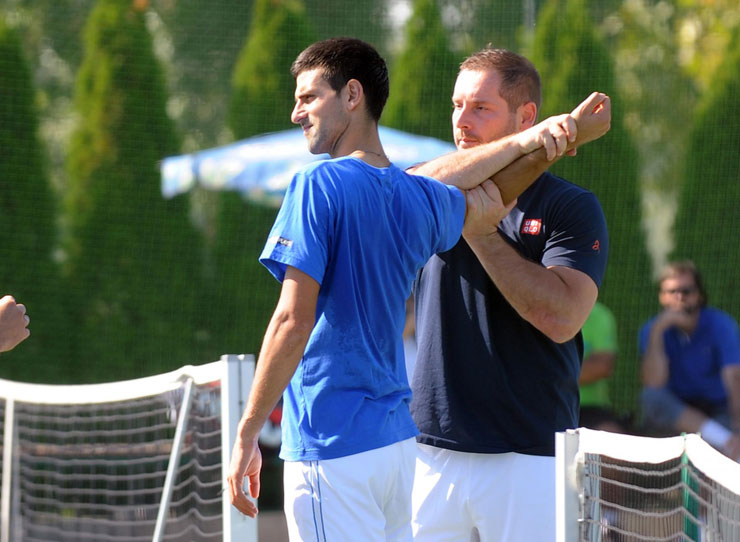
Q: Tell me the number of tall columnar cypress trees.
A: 6